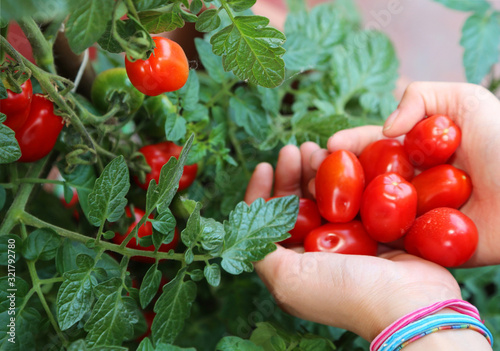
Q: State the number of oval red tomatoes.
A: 8